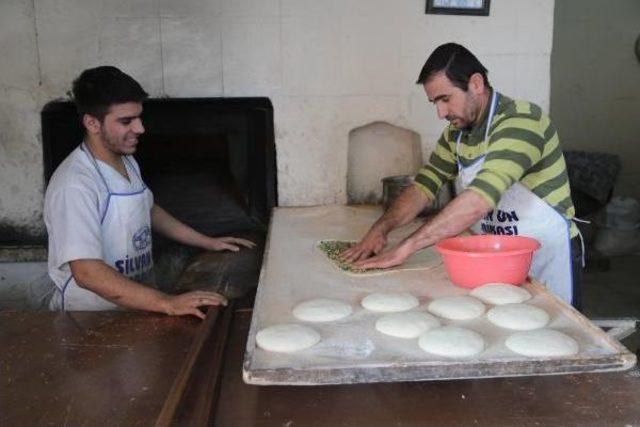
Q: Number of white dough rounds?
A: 9